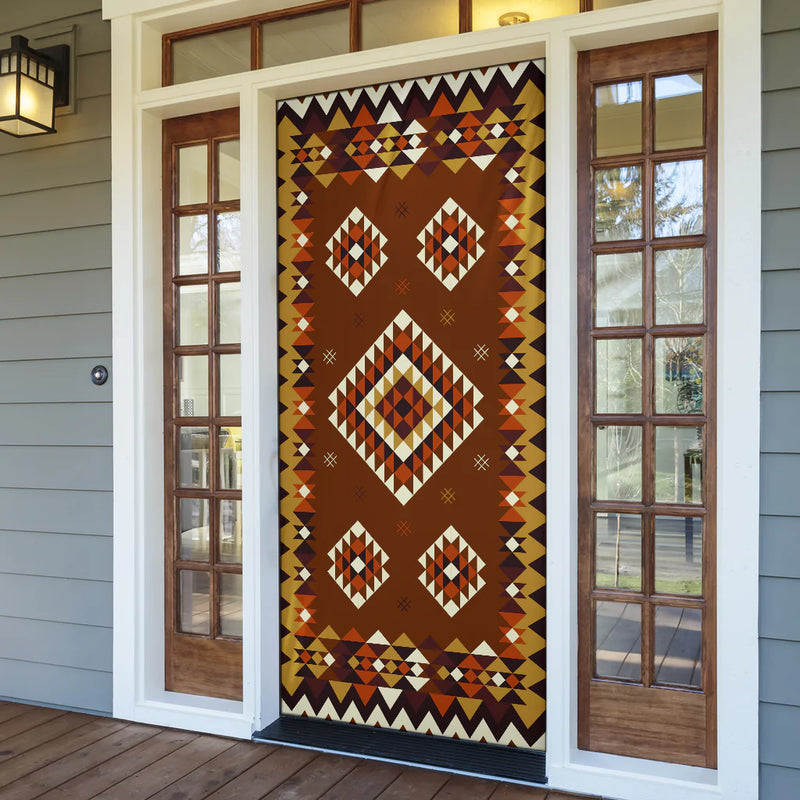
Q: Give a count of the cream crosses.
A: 4